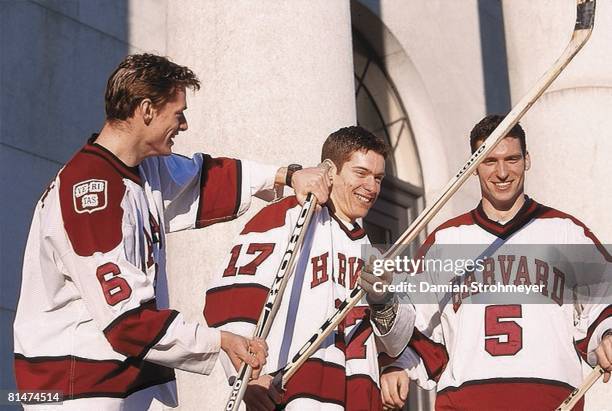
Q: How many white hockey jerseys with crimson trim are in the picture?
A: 3